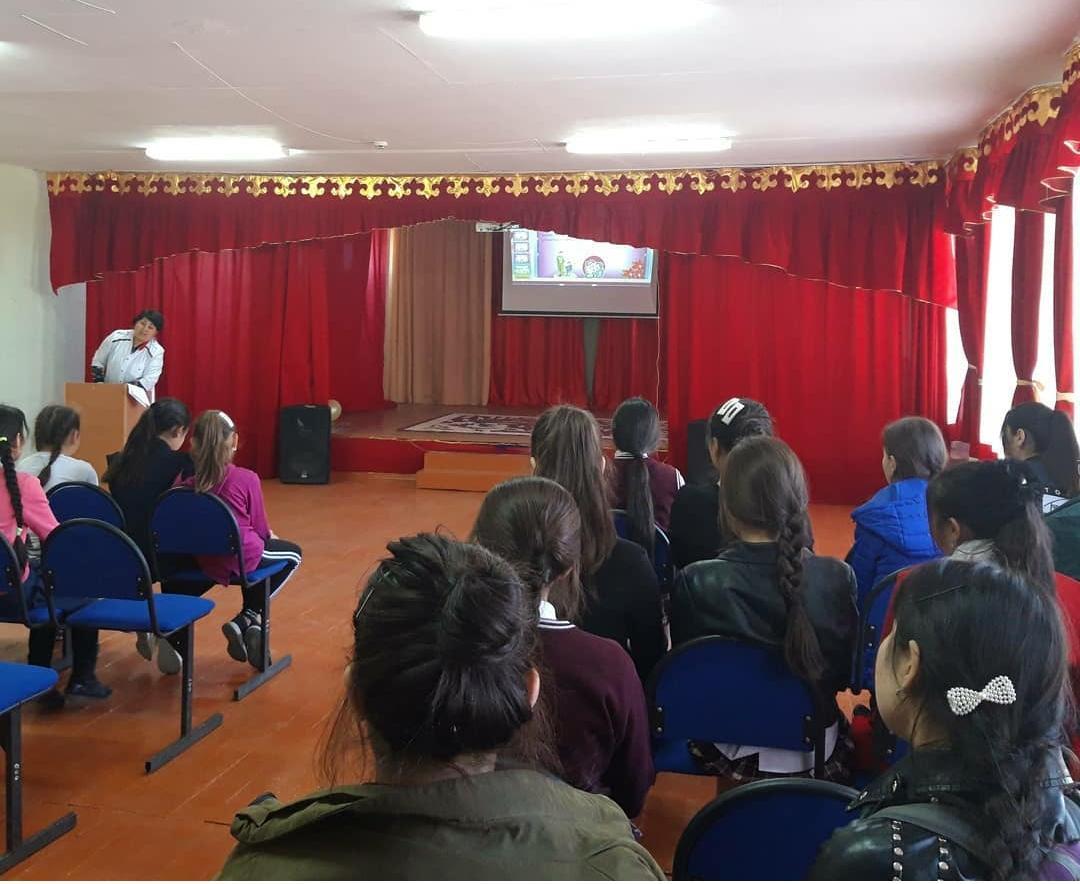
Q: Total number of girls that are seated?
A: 14